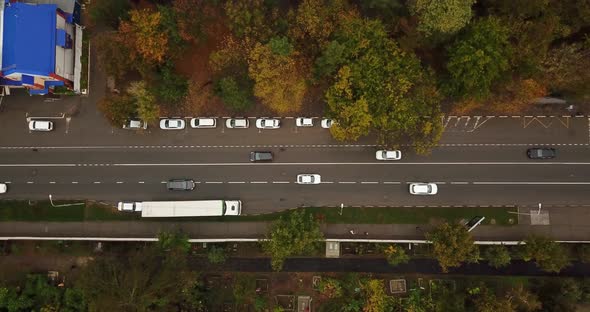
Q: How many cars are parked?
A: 8